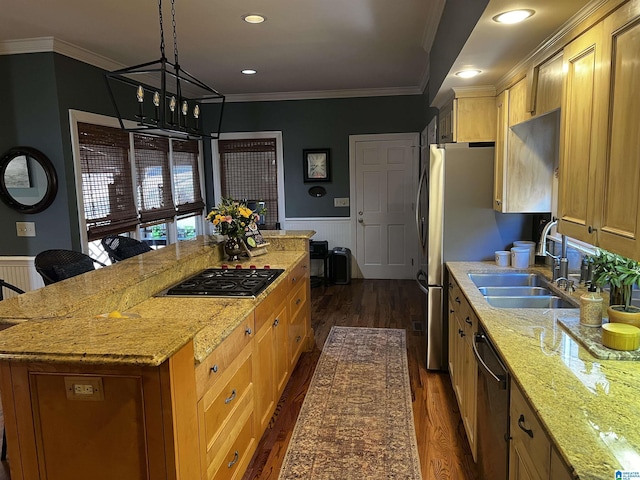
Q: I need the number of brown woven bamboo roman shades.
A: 4